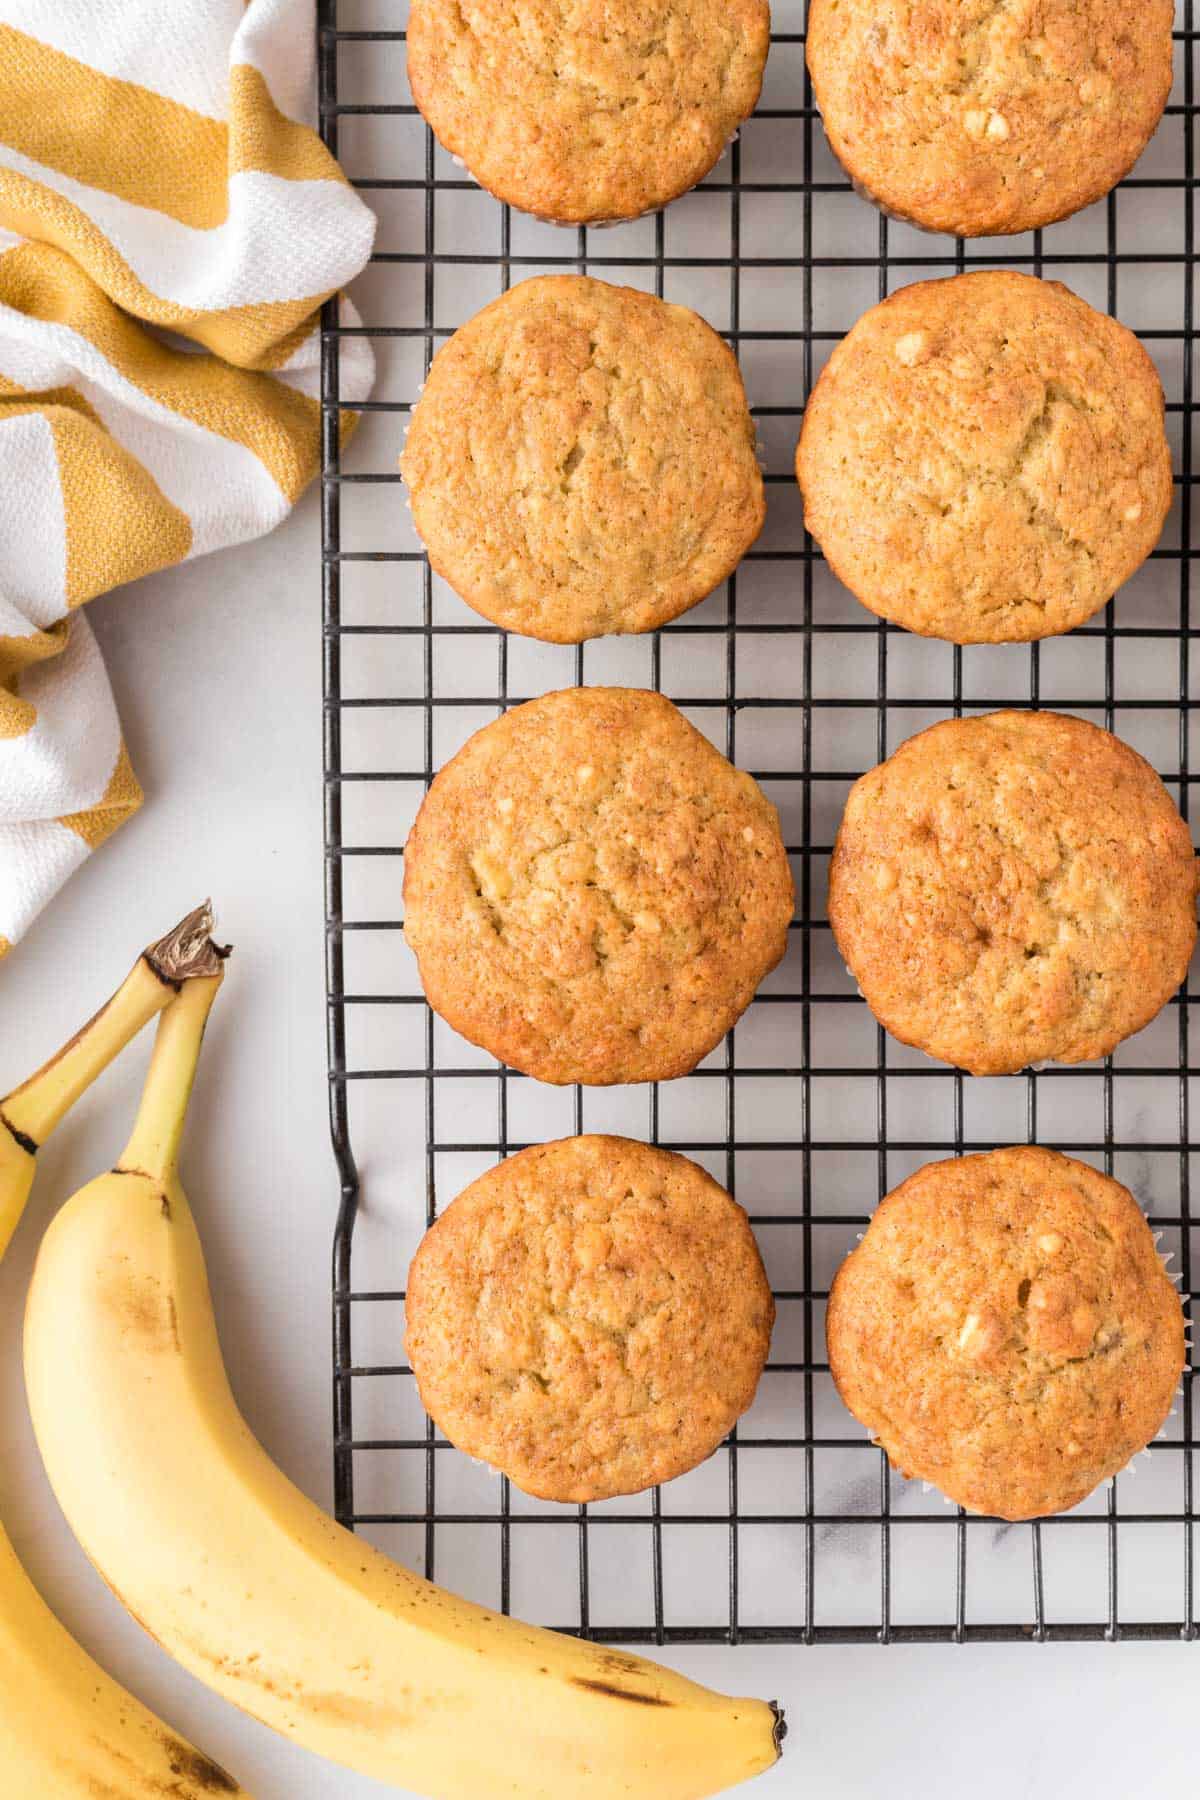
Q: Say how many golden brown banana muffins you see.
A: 8